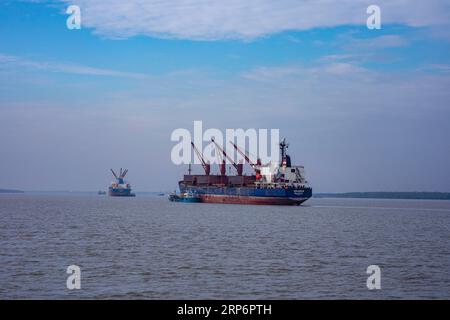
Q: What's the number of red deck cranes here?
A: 4